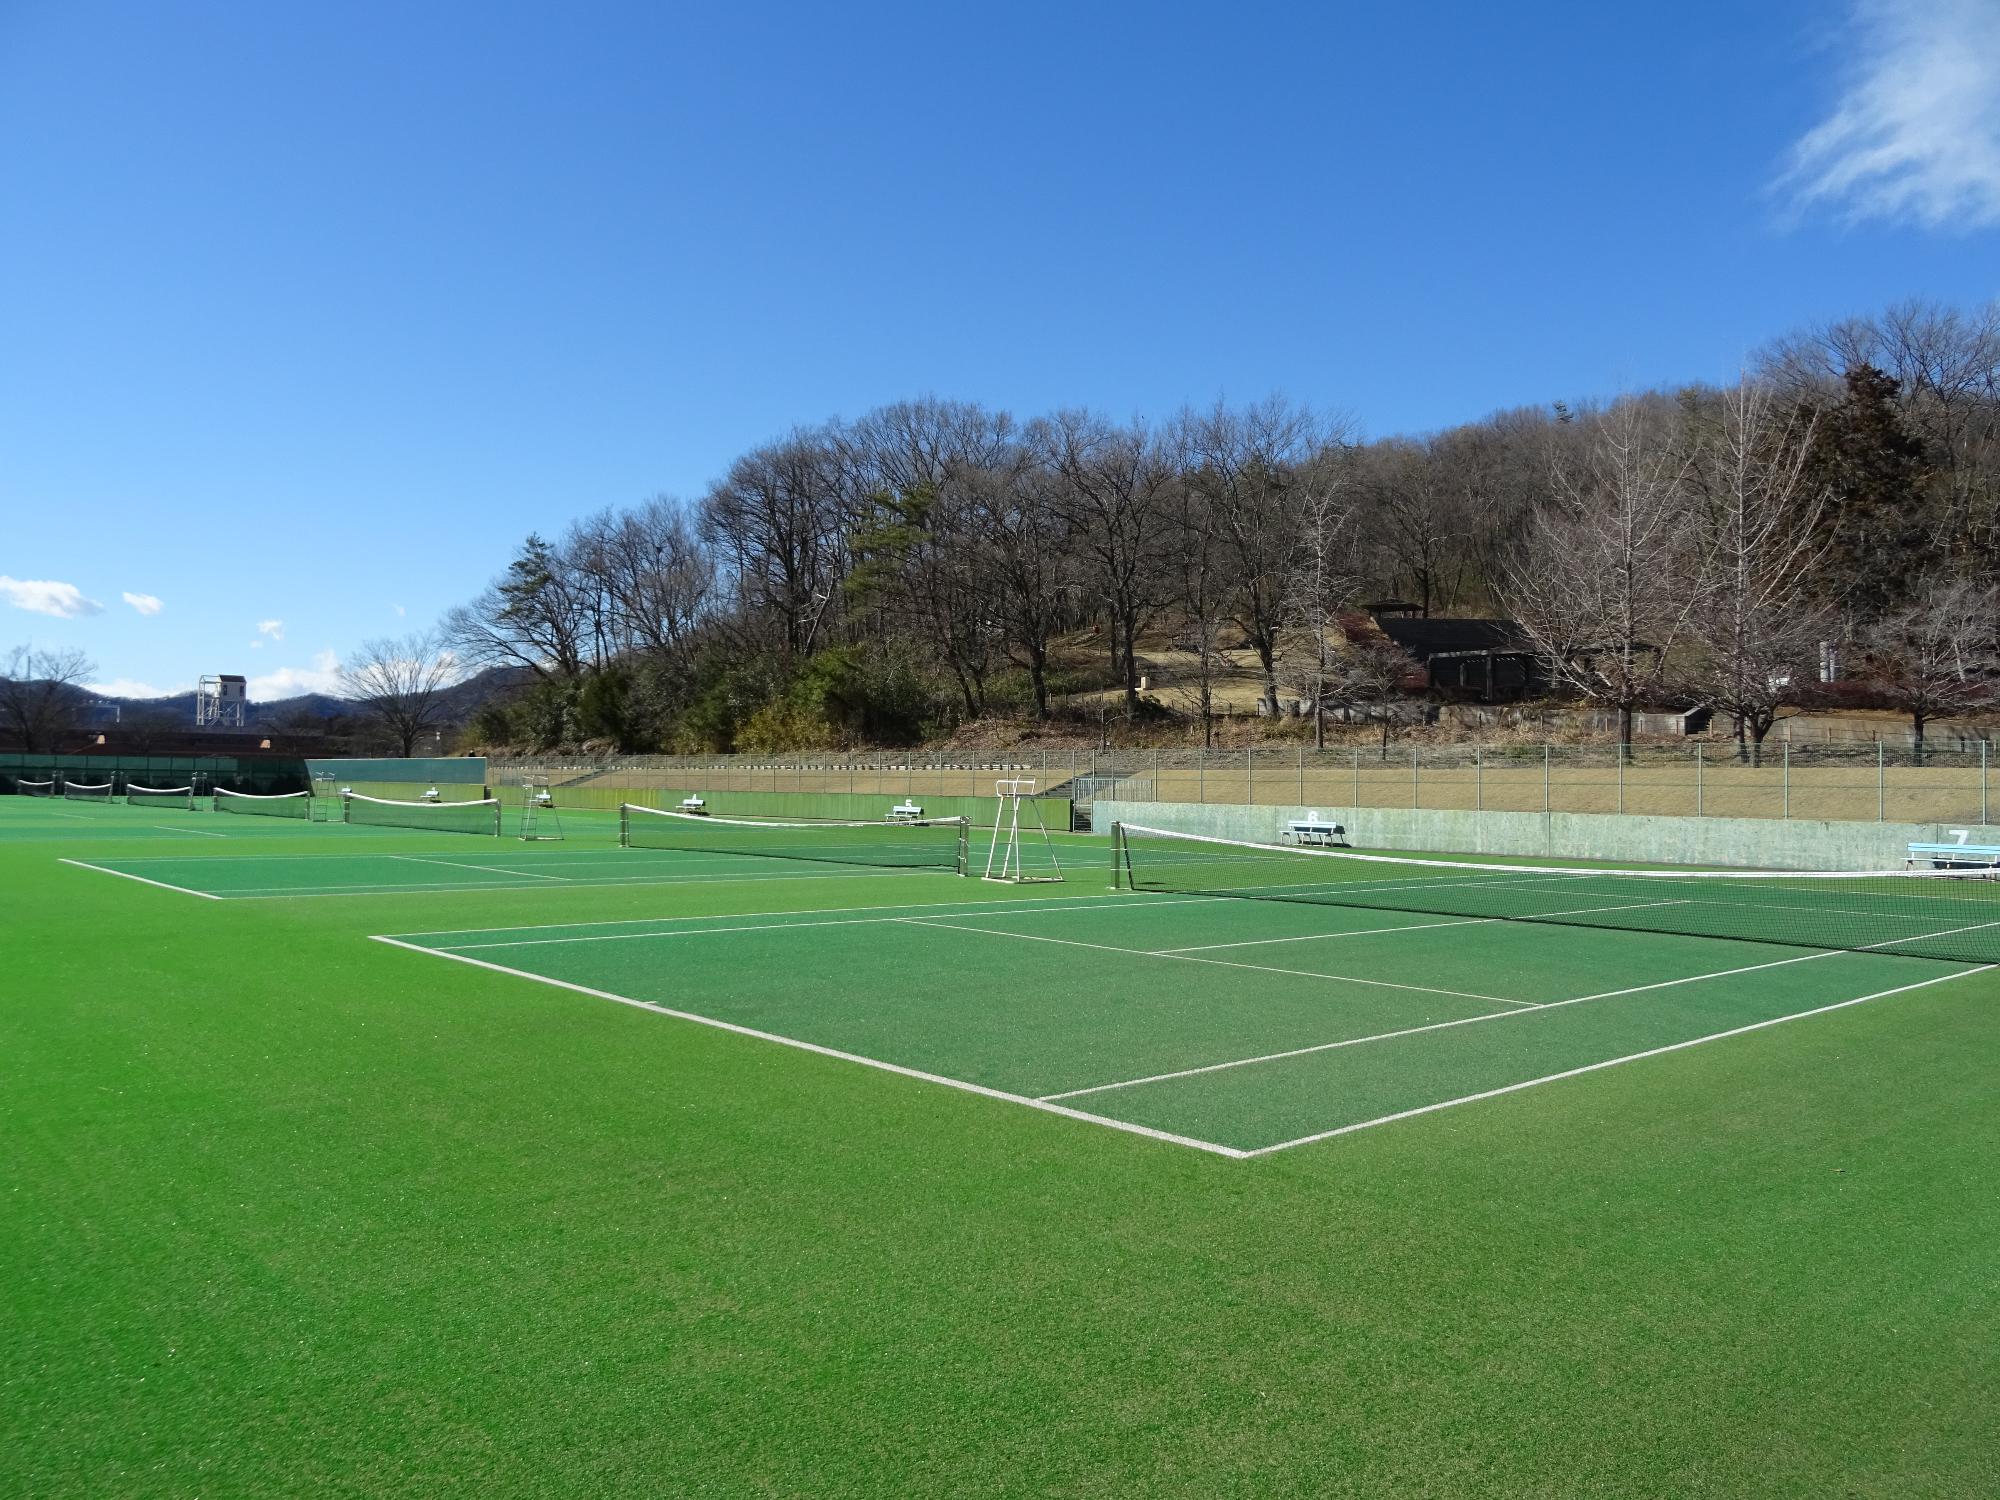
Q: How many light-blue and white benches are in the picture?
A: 7